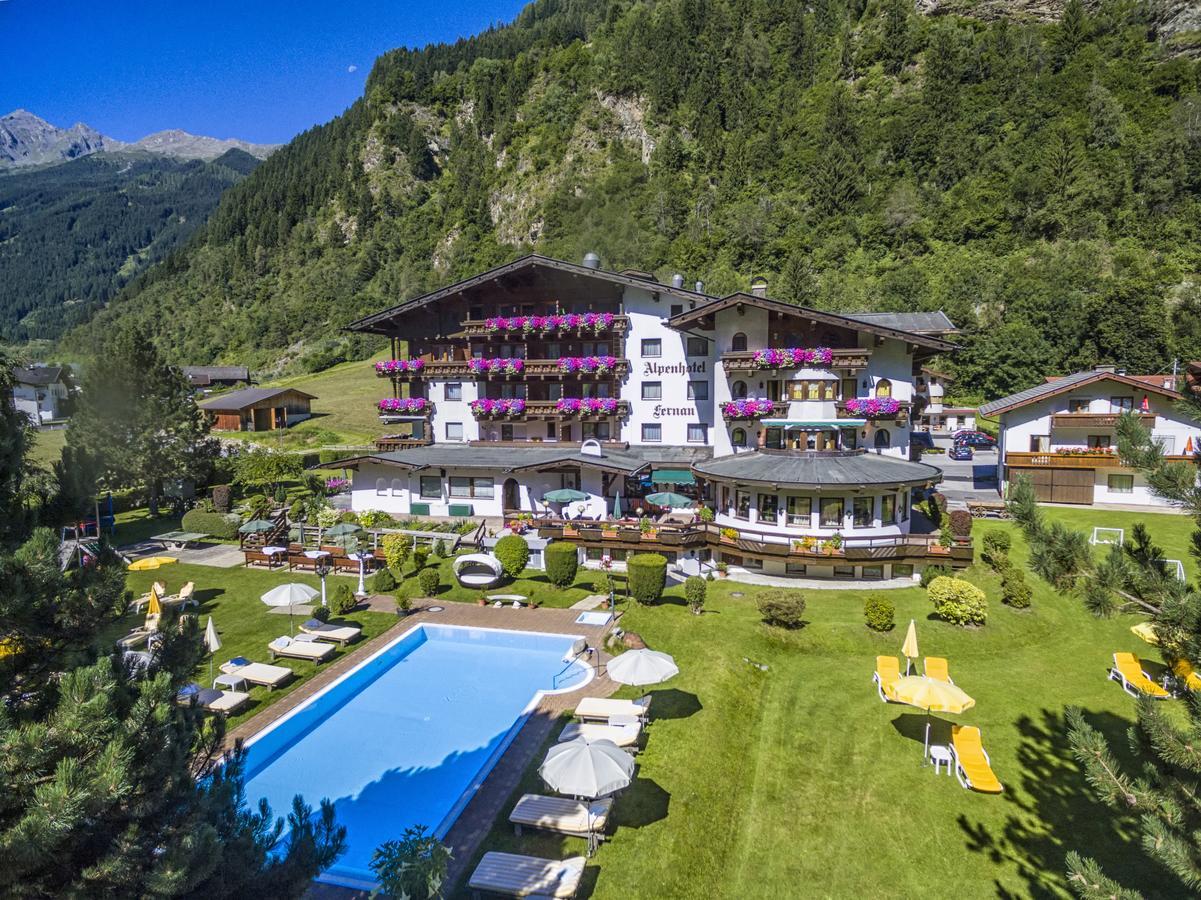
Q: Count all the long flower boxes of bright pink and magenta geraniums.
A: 10